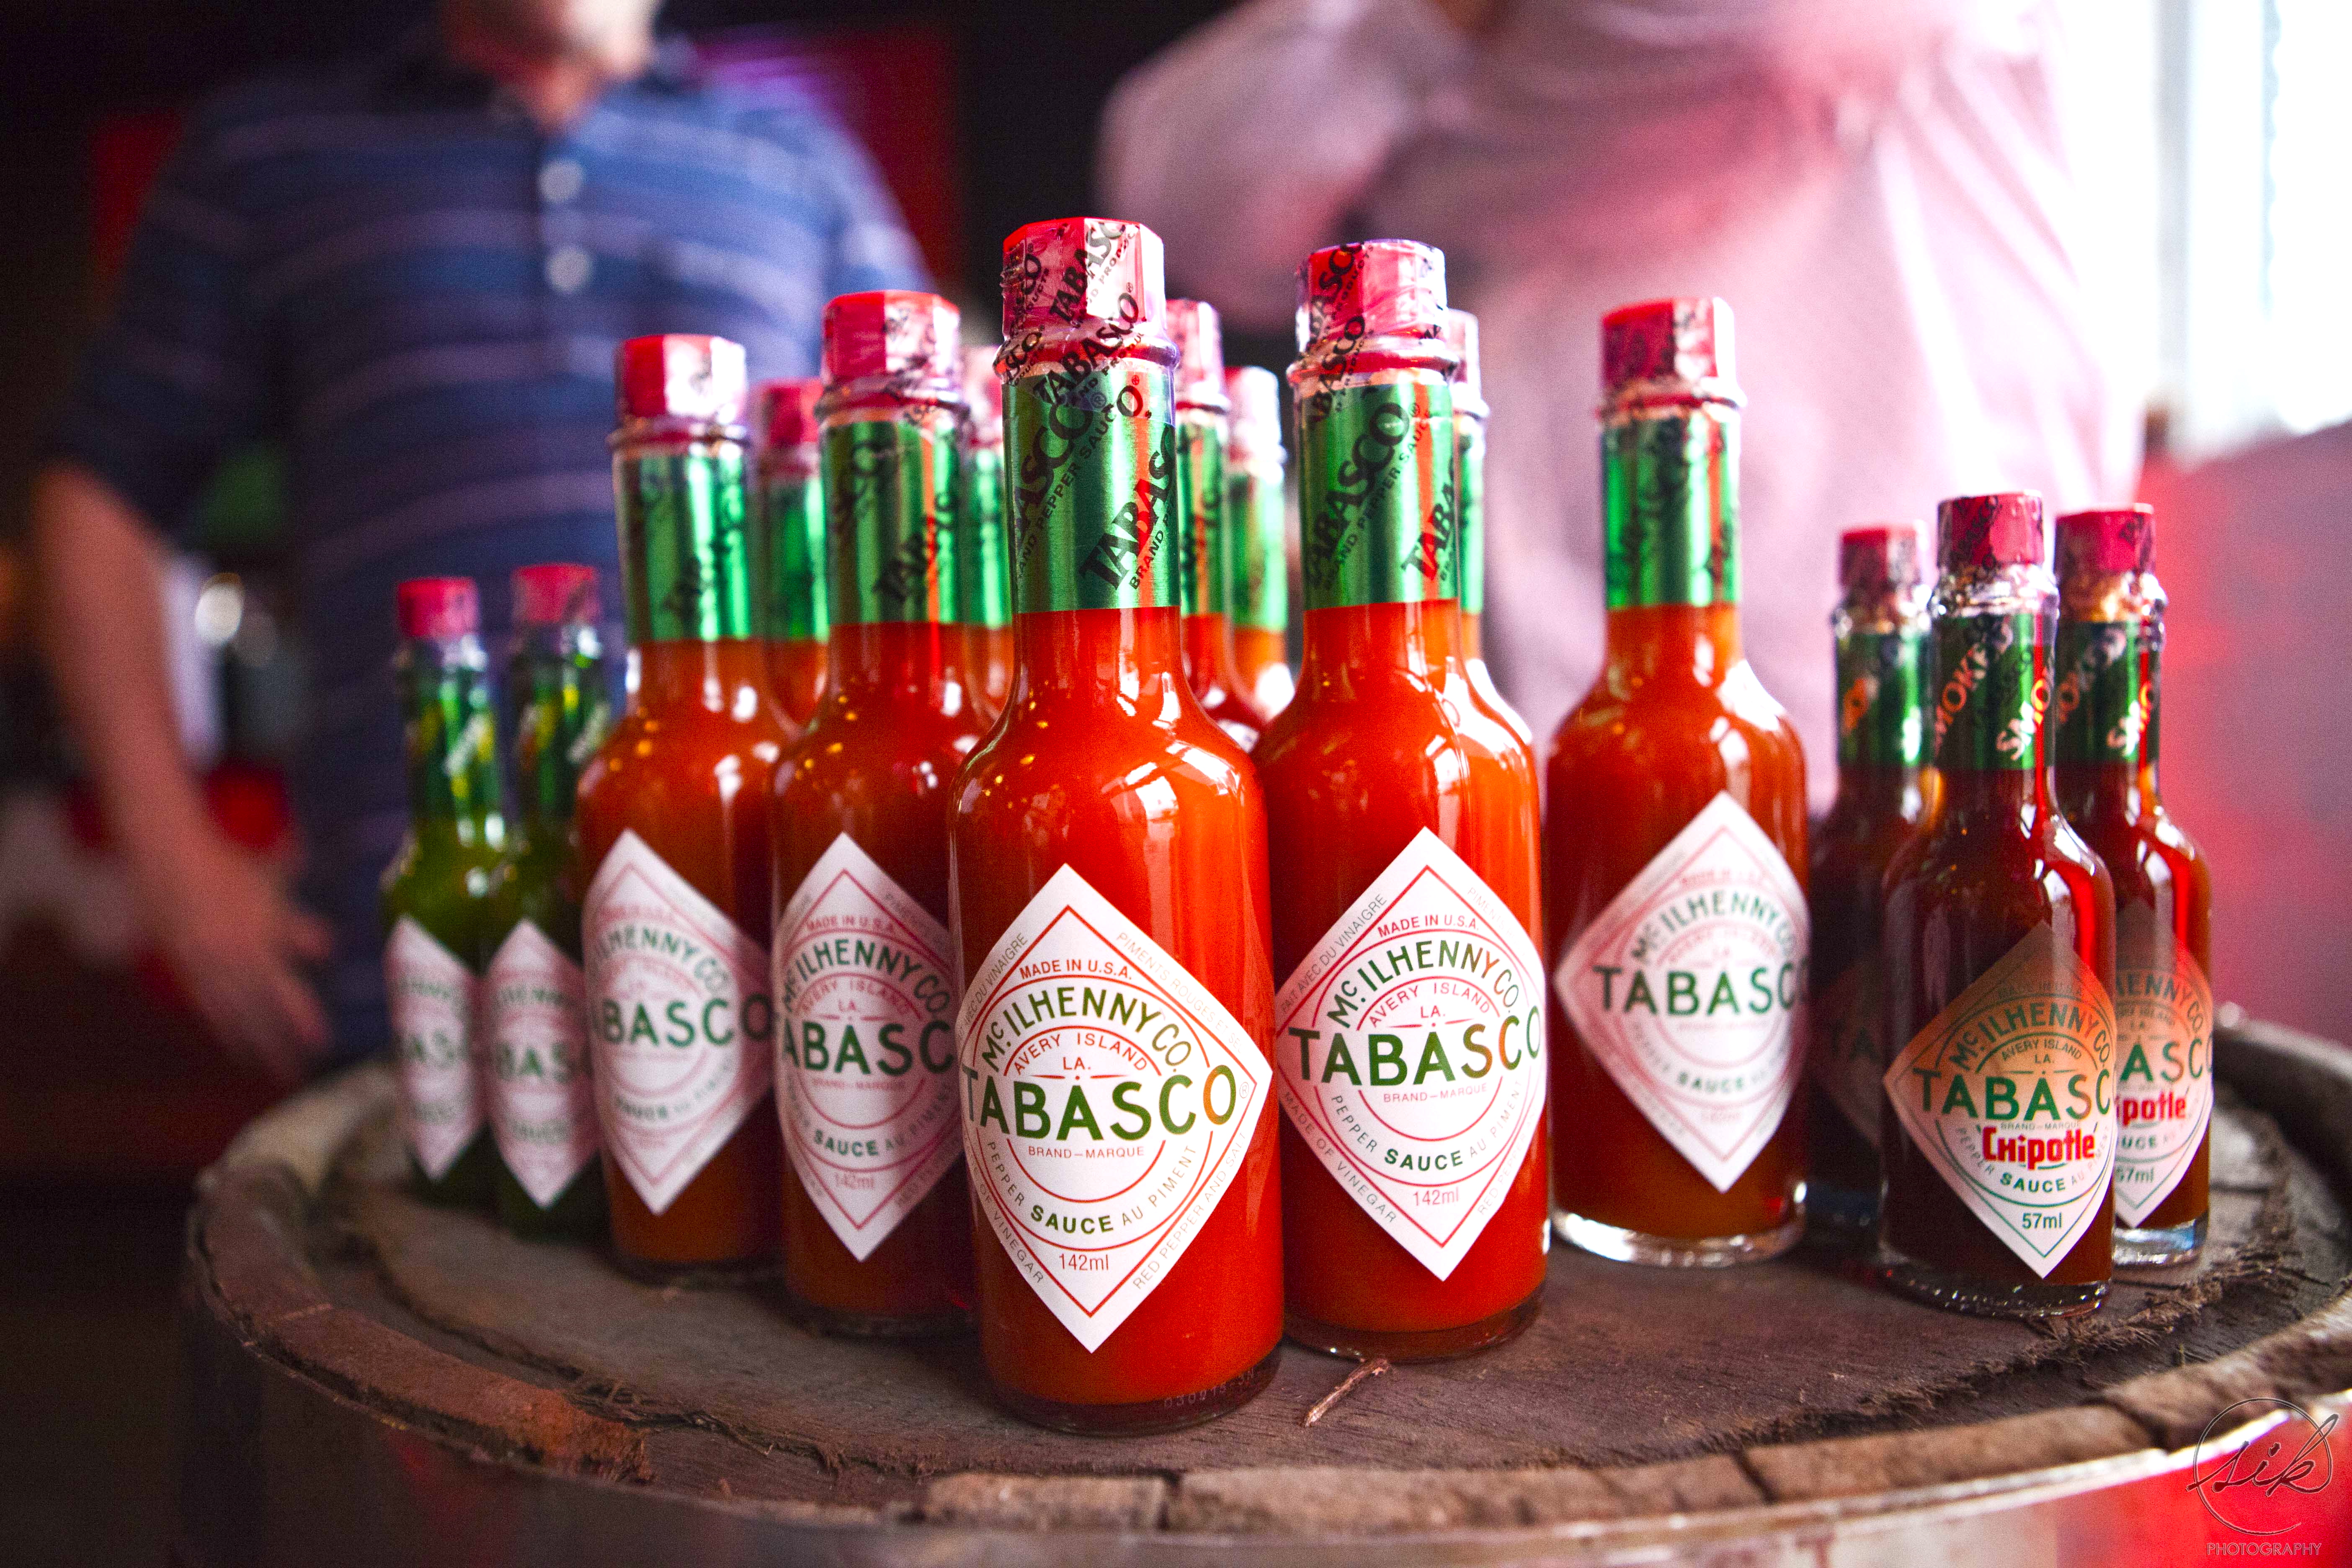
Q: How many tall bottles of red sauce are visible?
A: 10